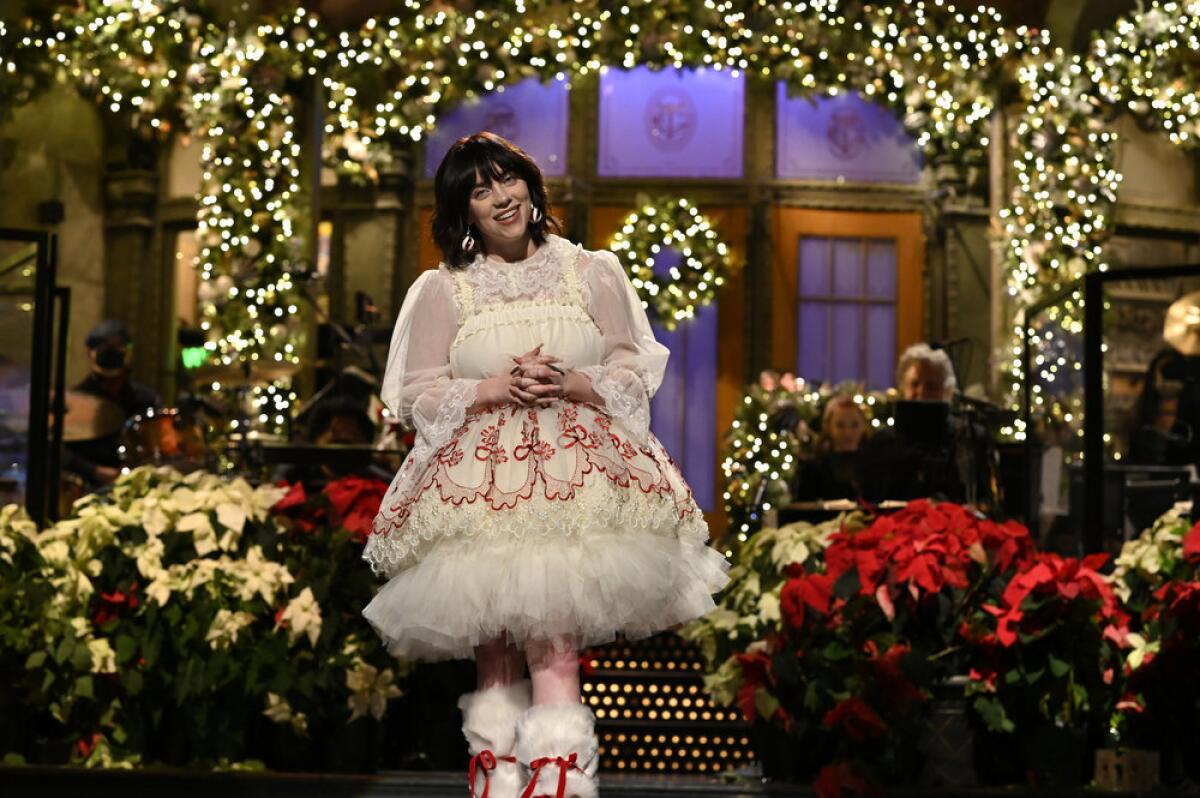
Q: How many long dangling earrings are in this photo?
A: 2